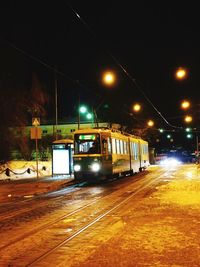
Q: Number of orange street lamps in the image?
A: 6